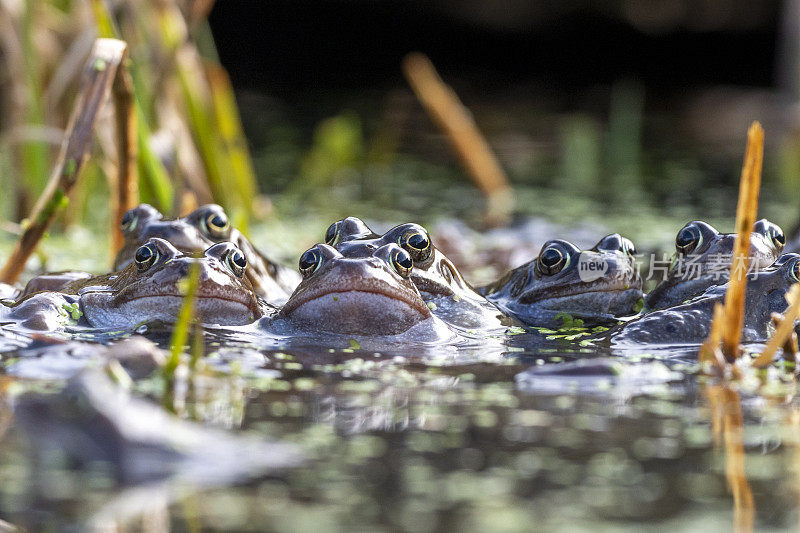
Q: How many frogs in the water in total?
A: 7